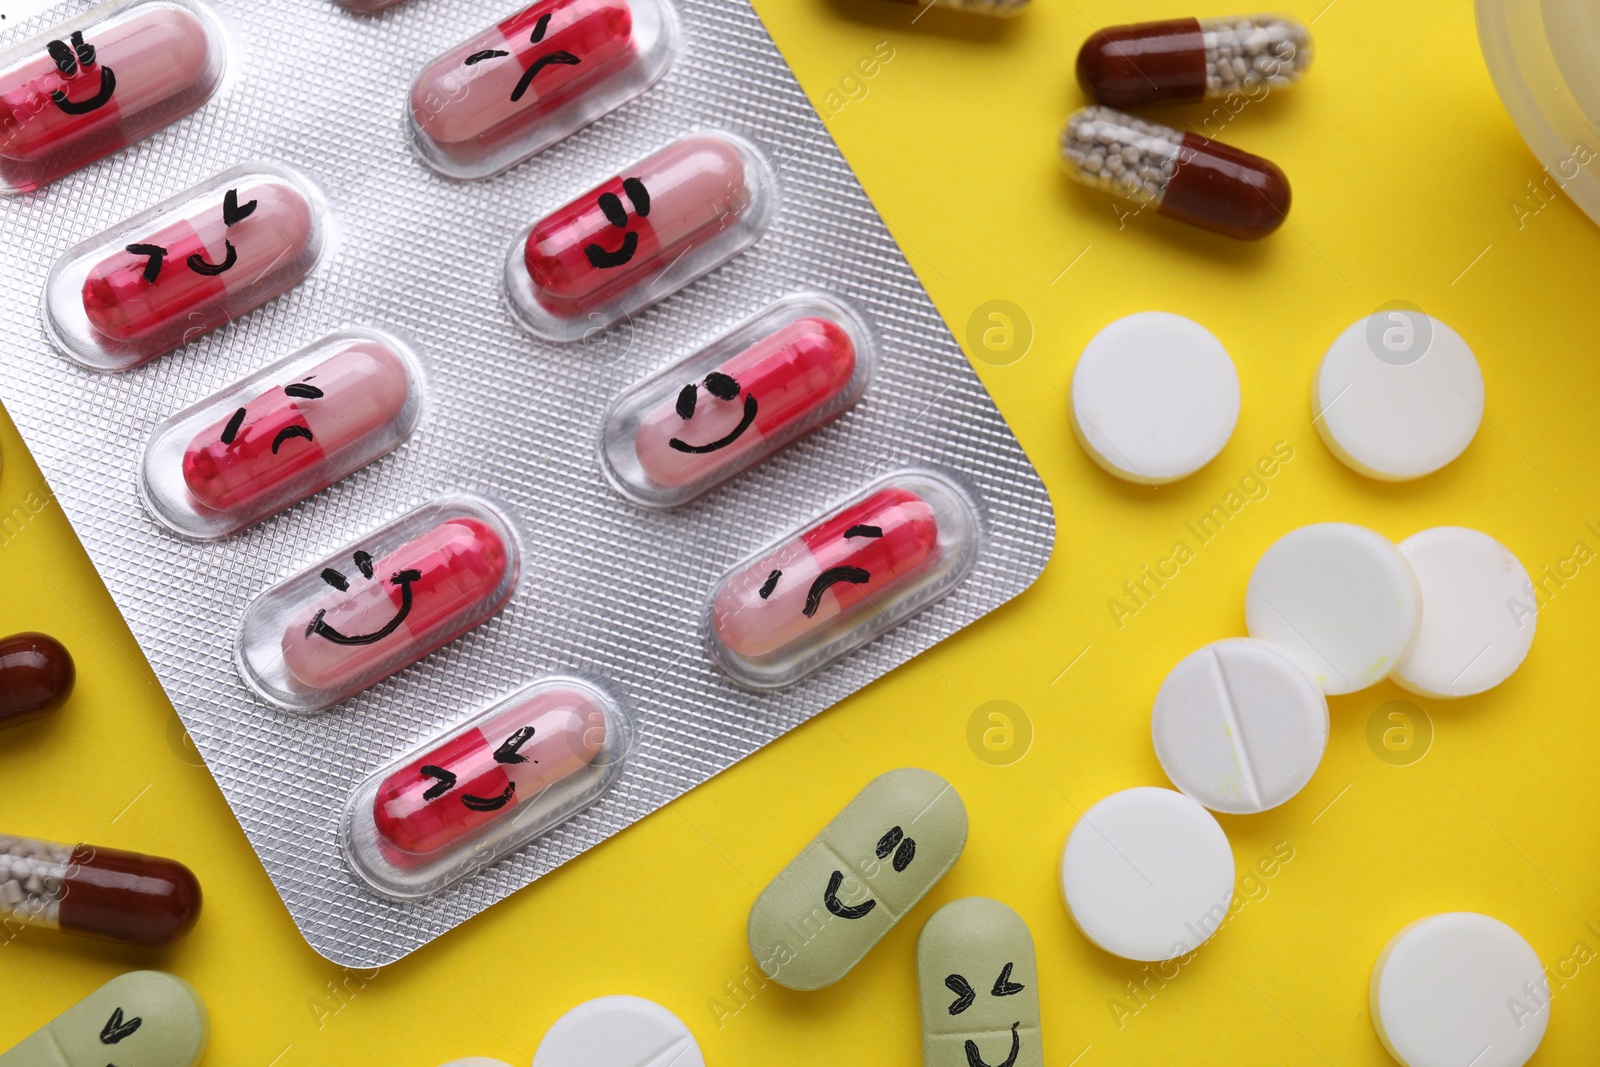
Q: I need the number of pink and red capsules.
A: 9